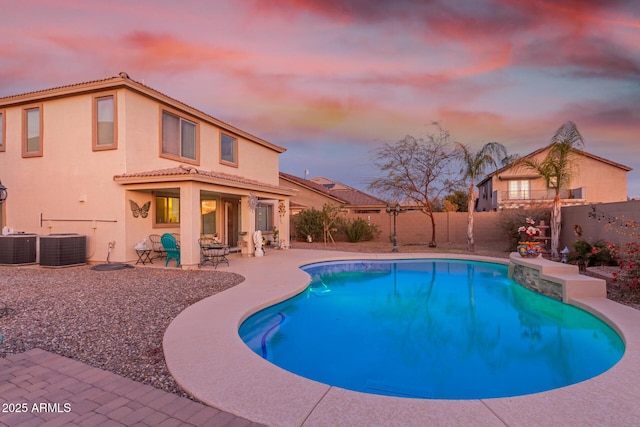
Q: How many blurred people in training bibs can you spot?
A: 0